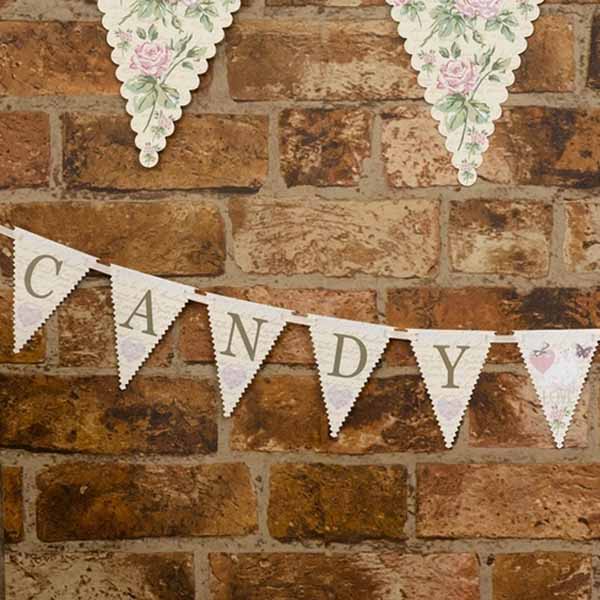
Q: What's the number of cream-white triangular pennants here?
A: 8